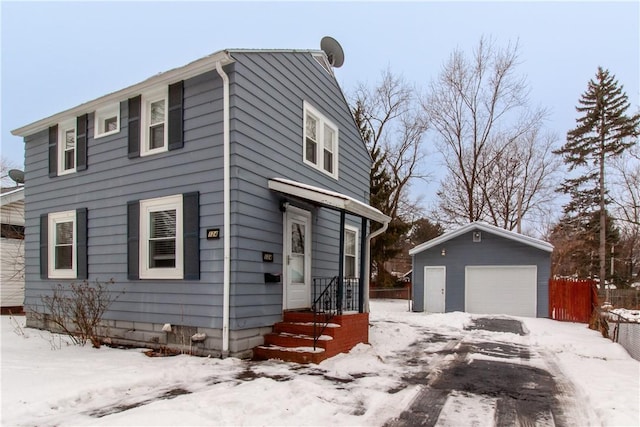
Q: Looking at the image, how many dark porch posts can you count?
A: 2